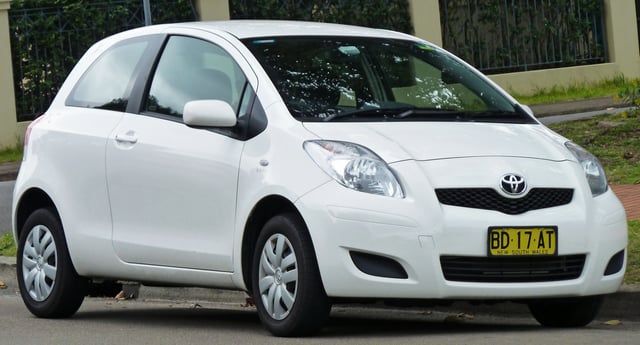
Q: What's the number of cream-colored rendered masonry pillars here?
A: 4